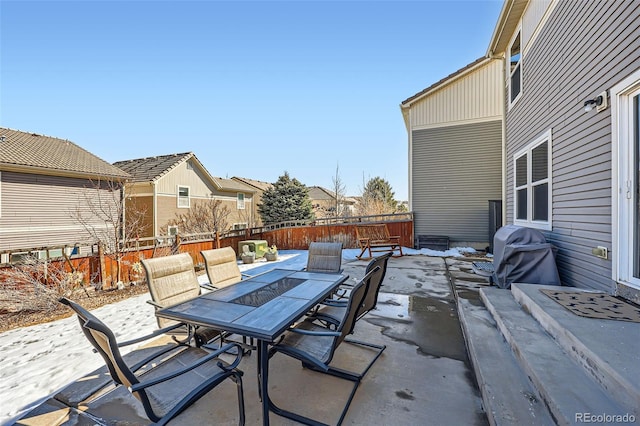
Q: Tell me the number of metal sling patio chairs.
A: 6